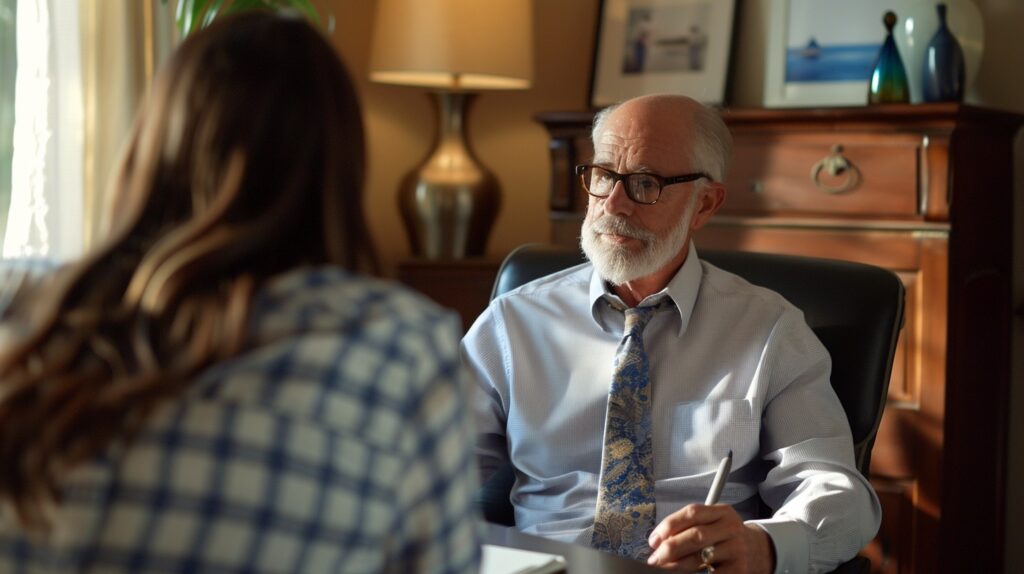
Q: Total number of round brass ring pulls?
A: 1